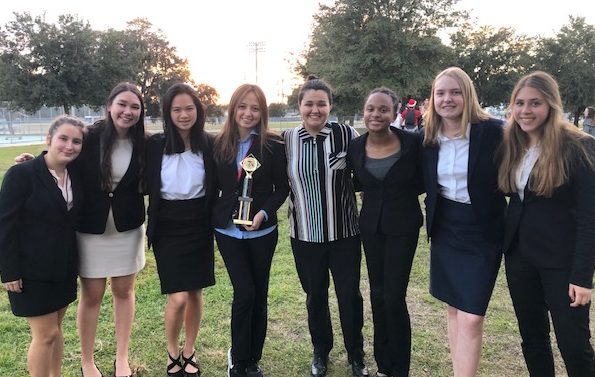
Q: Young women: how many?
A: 8